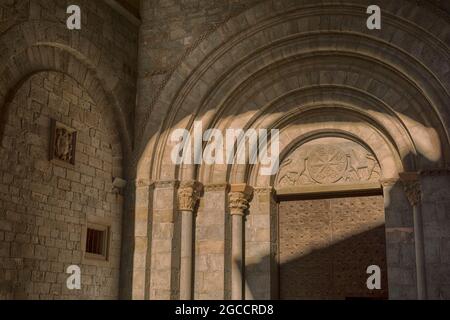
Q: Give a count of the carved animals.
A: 2